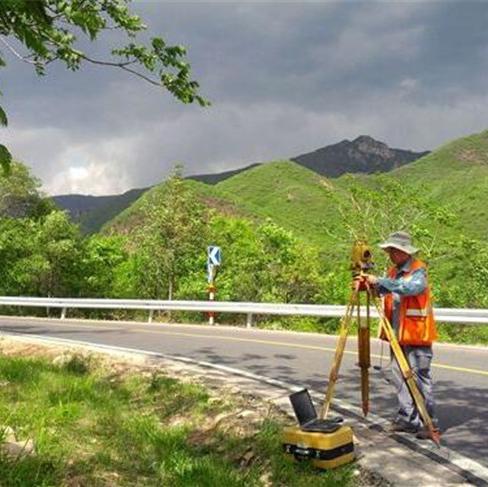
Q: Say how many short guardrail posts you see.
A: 3